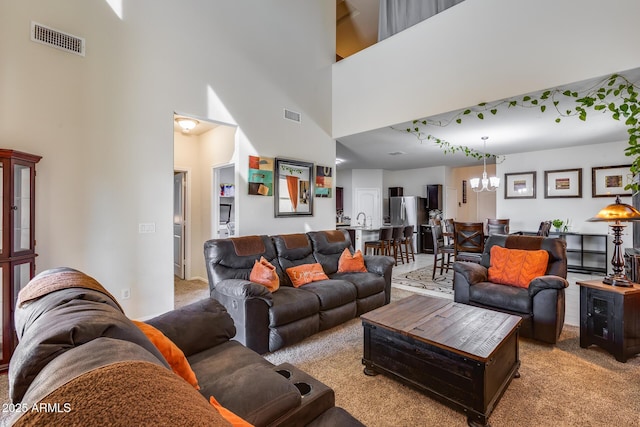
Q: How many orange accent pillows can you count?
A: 6